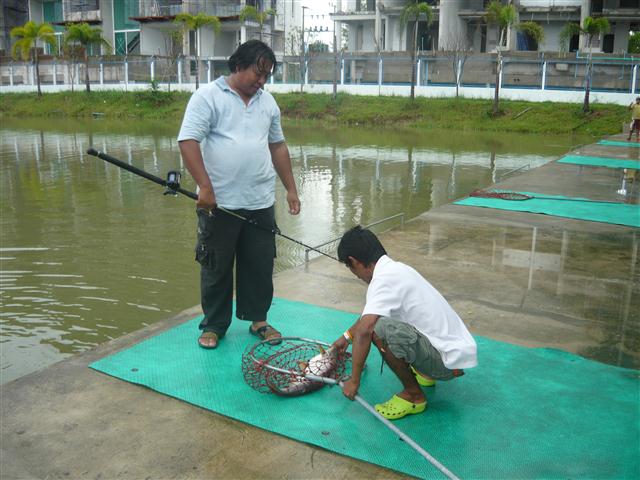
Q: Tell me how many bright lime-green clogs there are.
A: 2